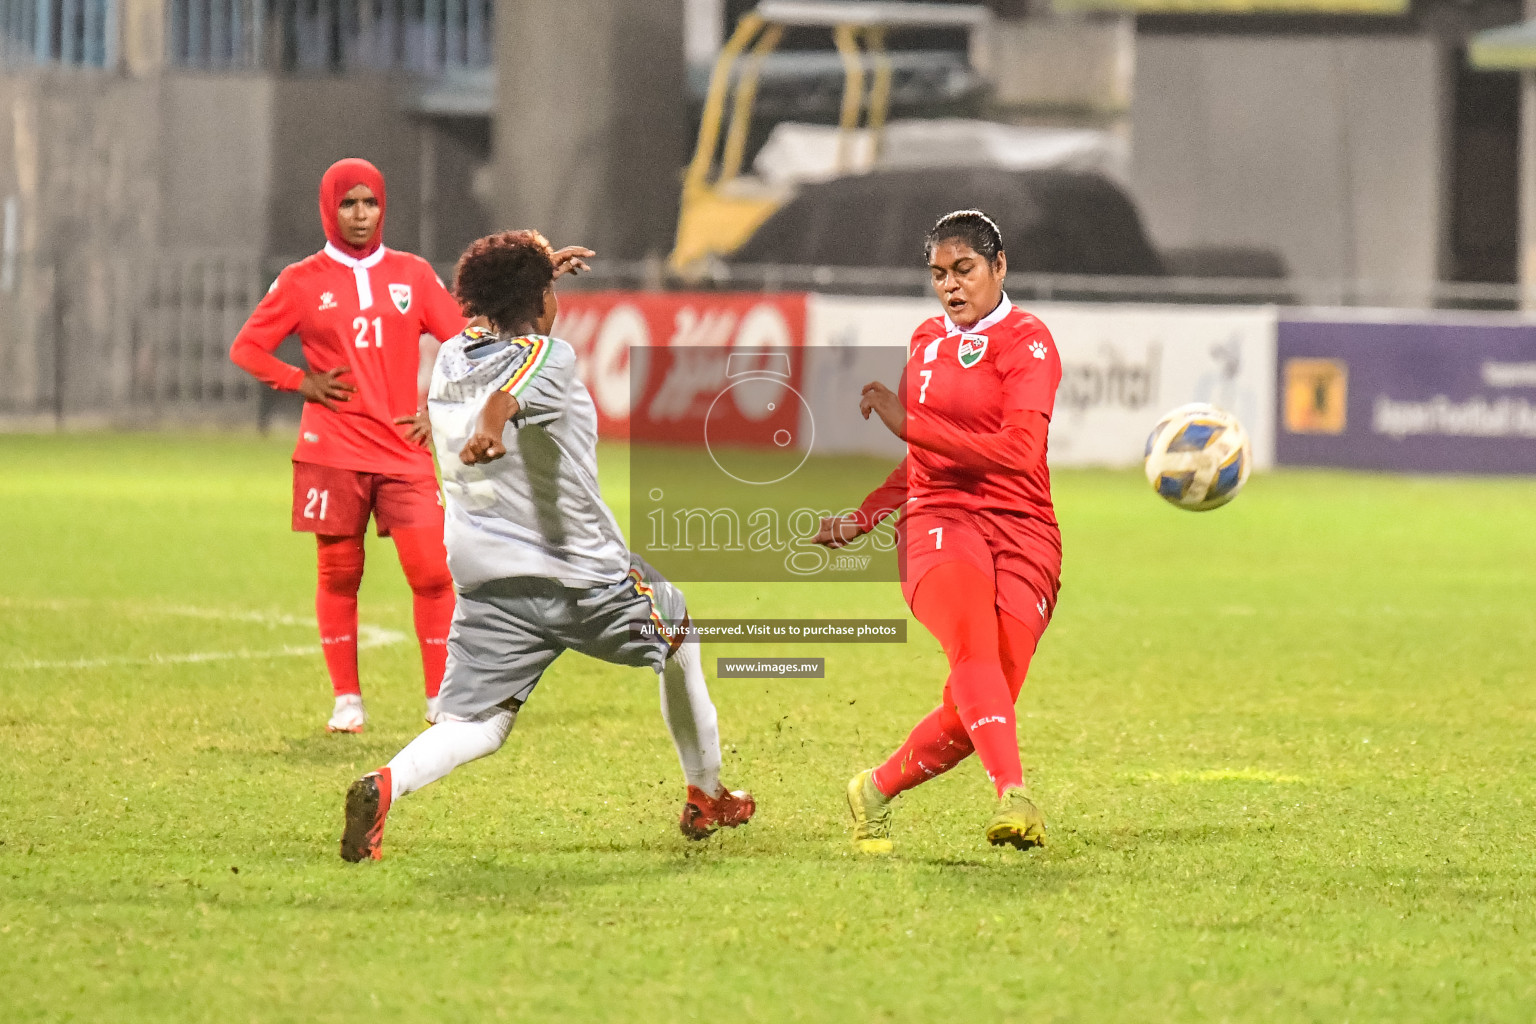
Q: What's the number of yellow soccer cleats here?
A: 2